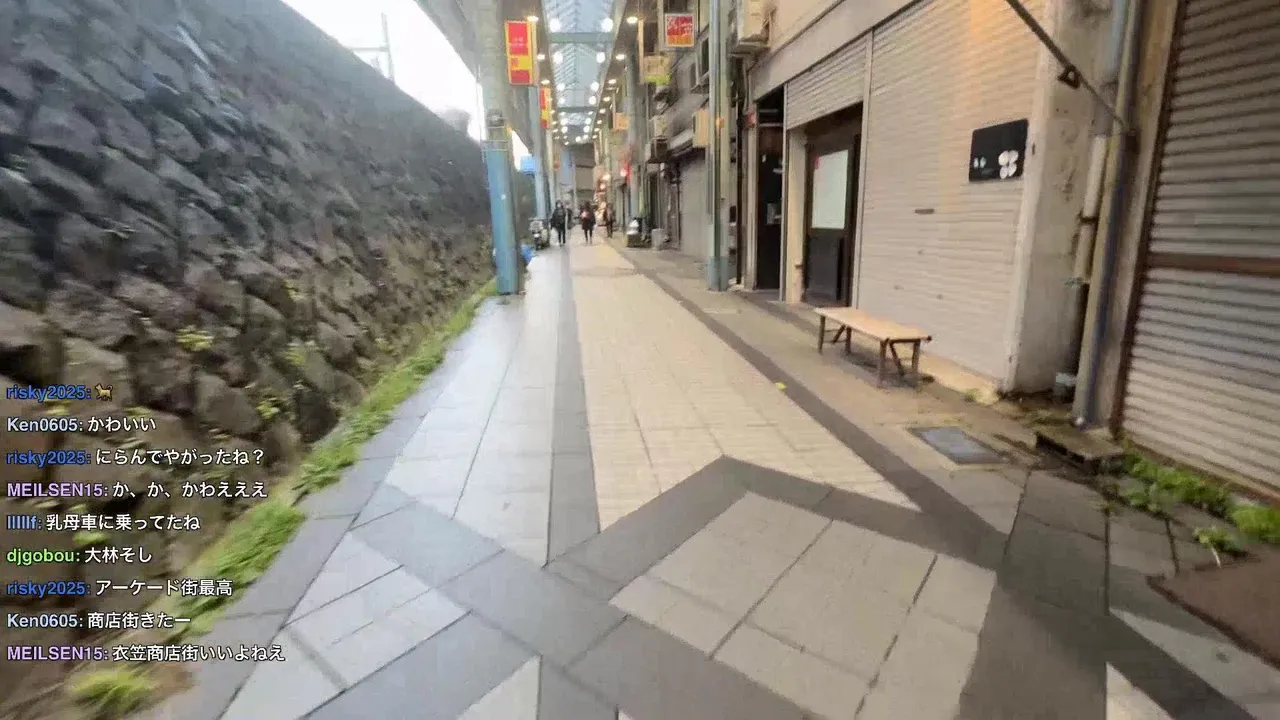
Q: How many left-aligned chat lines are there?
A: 9